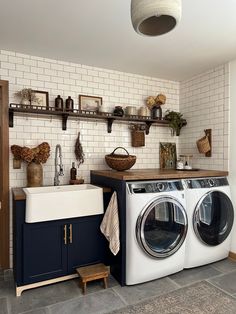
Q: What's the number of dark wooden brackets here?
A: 5